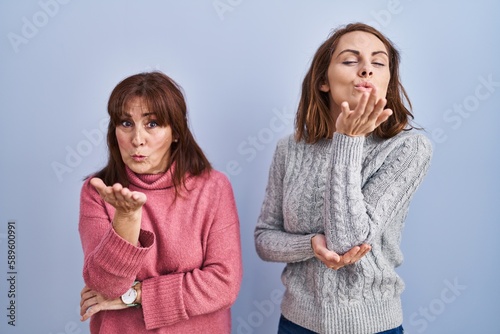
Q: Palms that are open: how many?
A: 2